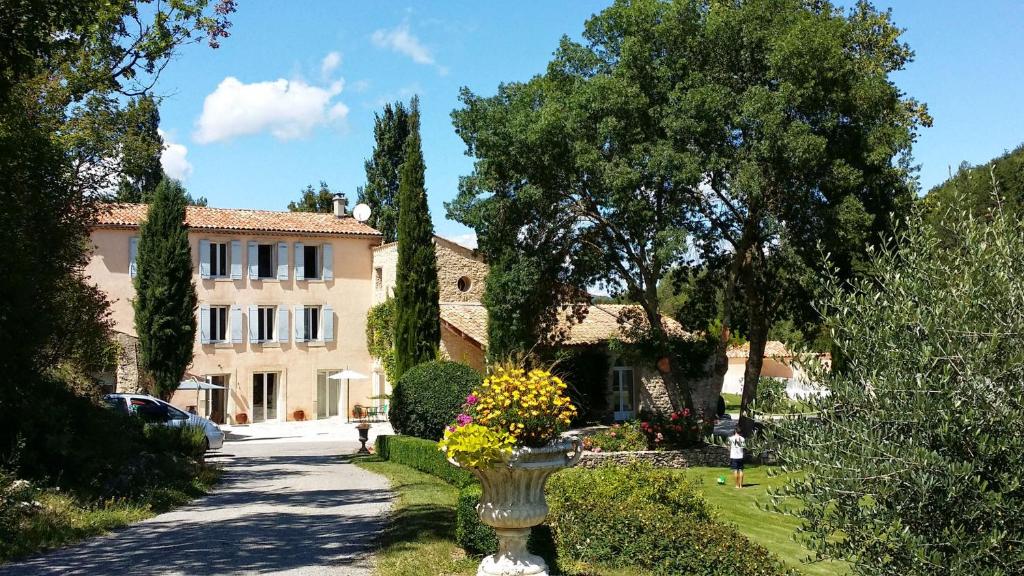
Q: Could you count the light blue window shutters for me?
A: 13